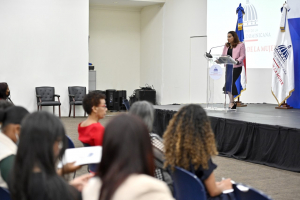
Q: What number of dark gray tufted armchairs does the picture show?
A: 2